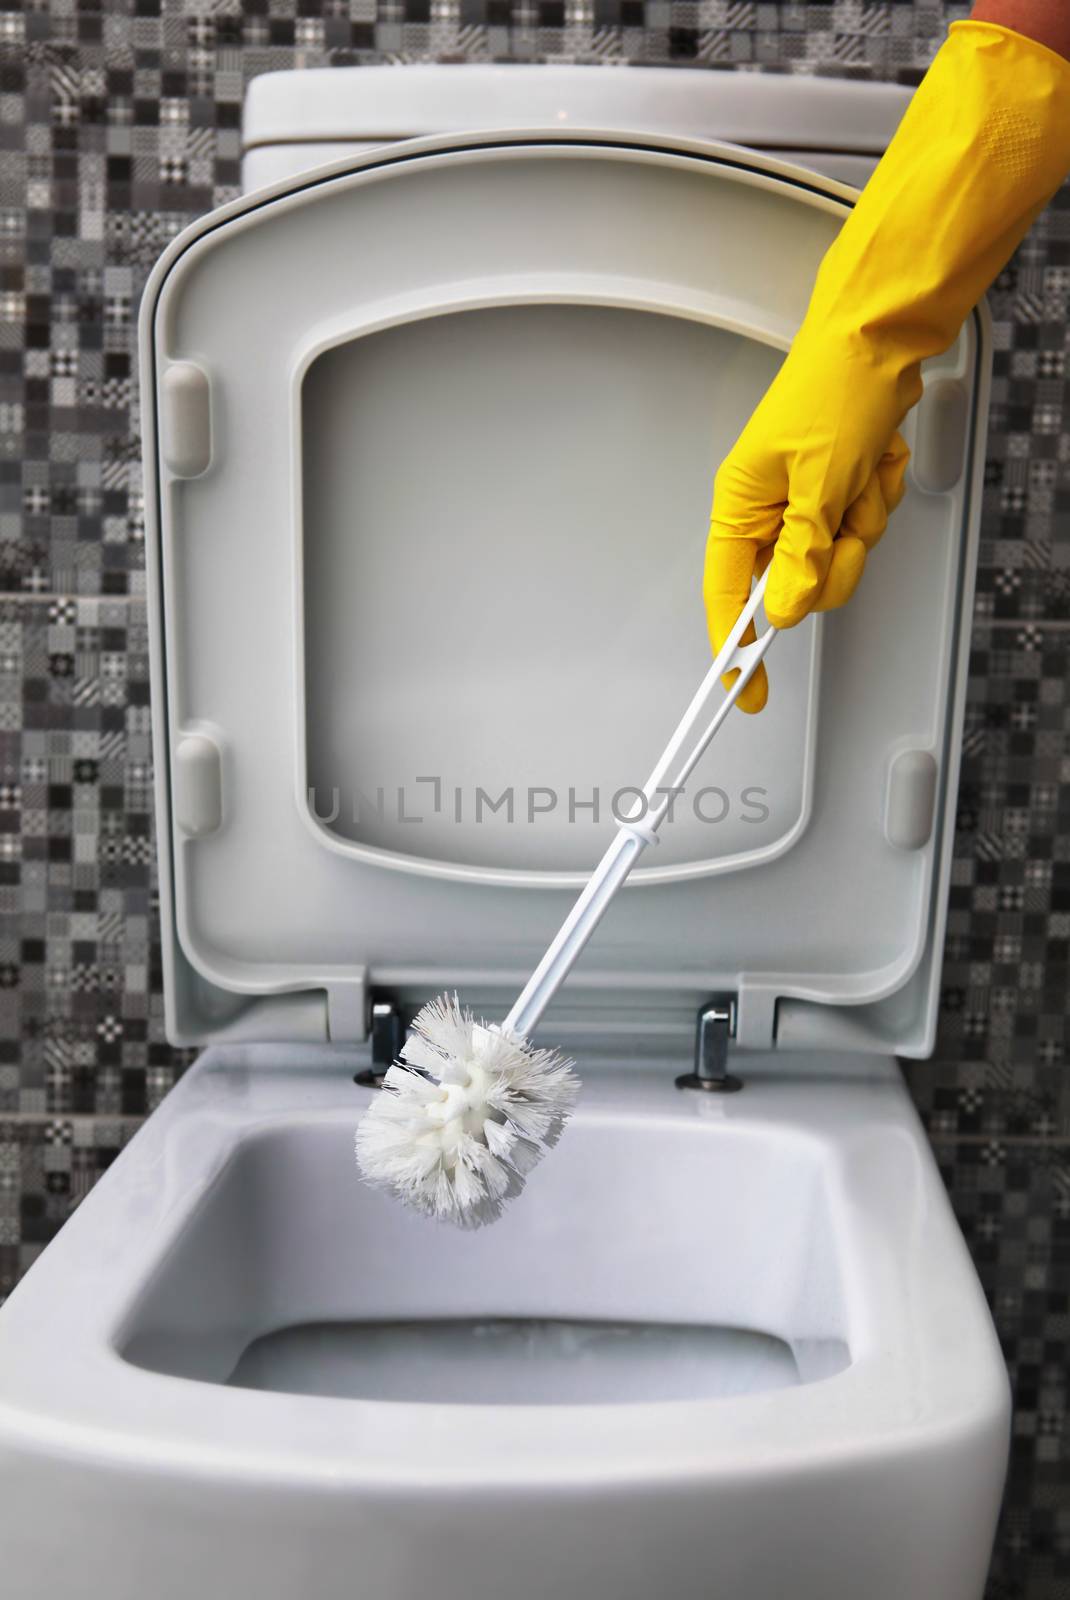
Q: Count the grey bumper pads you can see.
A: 4